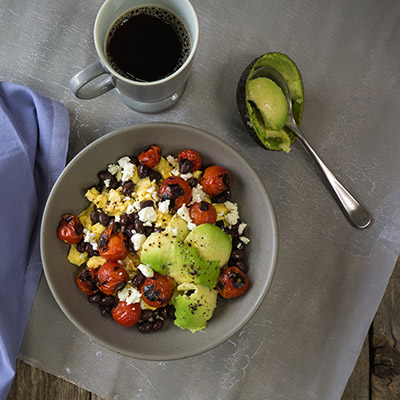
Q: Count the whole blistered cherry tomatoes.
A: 12